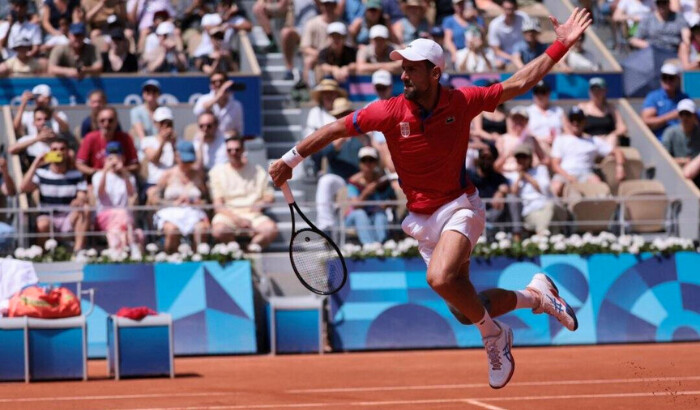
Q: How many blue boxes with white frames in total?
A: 4